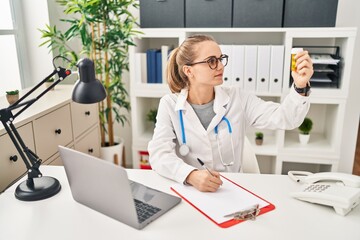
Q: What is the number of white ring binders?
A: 5